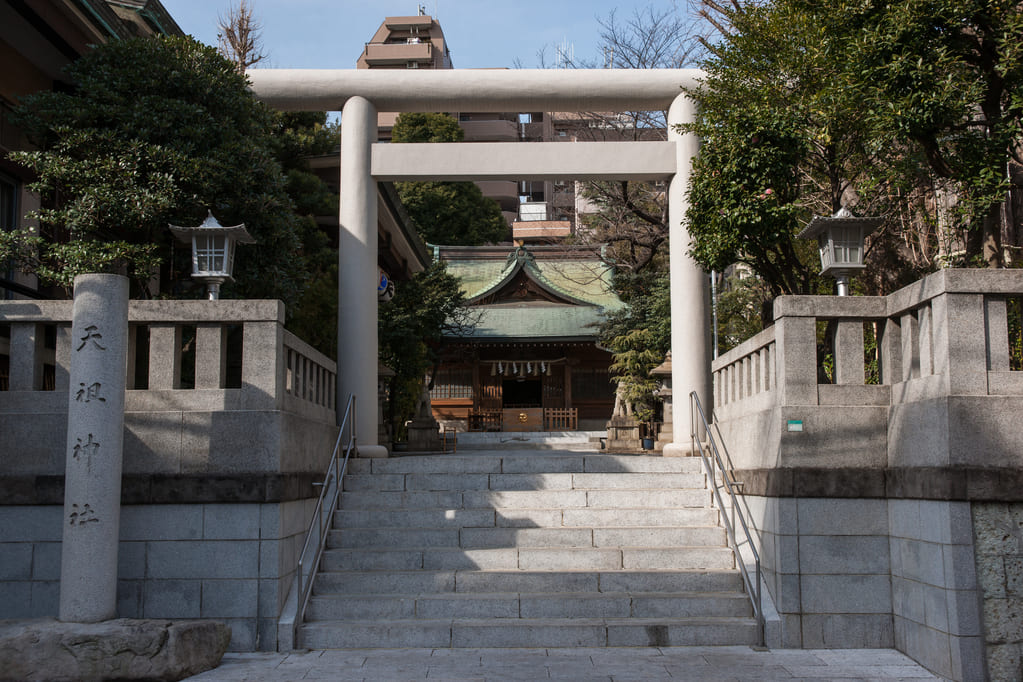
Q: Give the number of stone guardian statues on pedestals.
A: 2